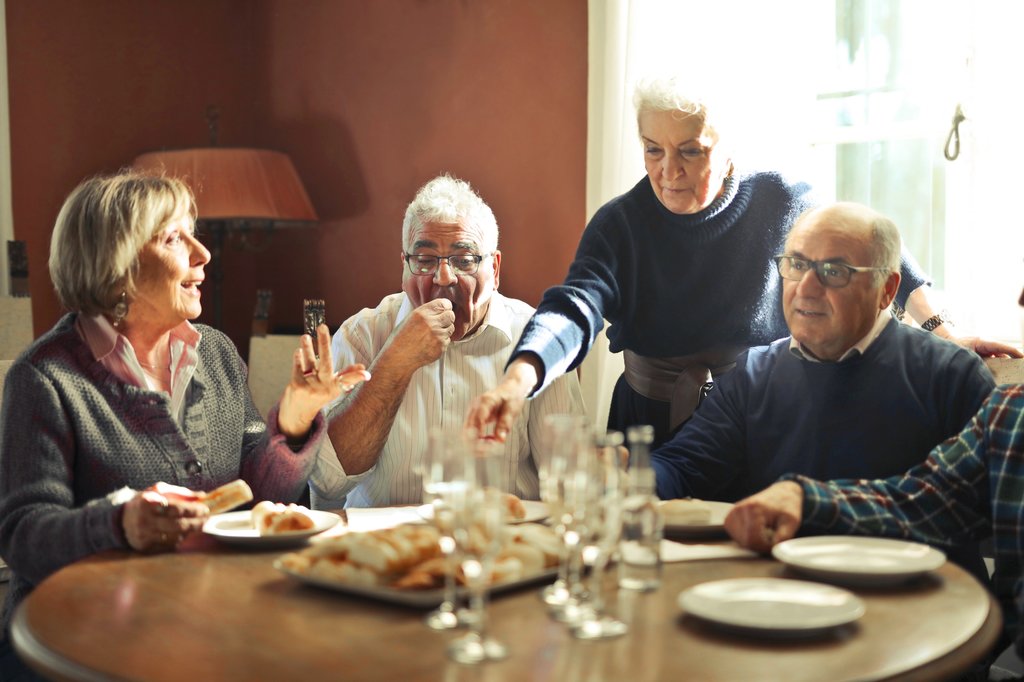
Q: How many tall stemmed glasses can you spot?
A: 5